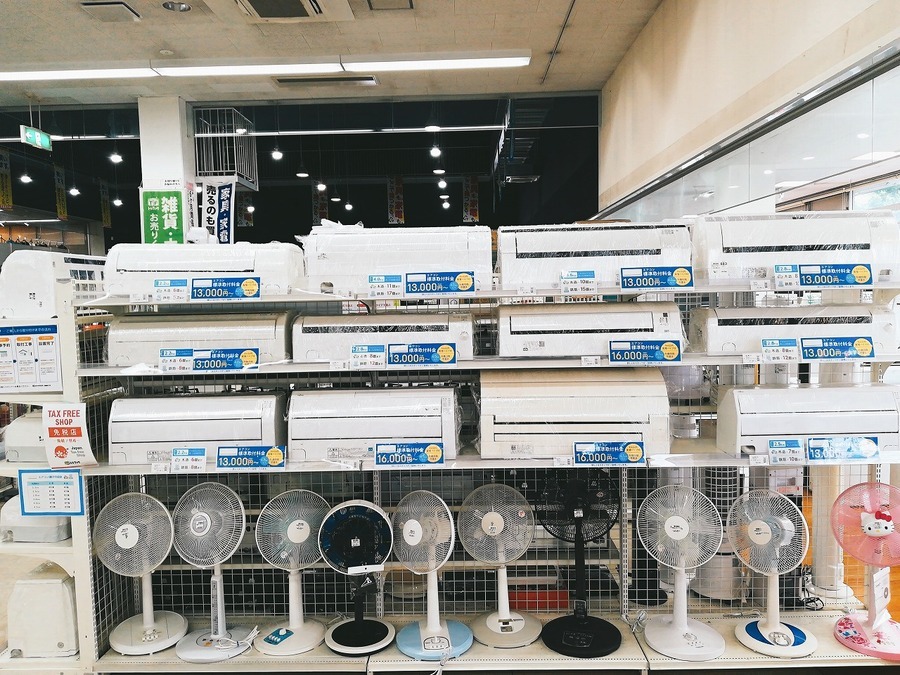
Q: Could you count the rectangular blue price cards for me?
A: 12